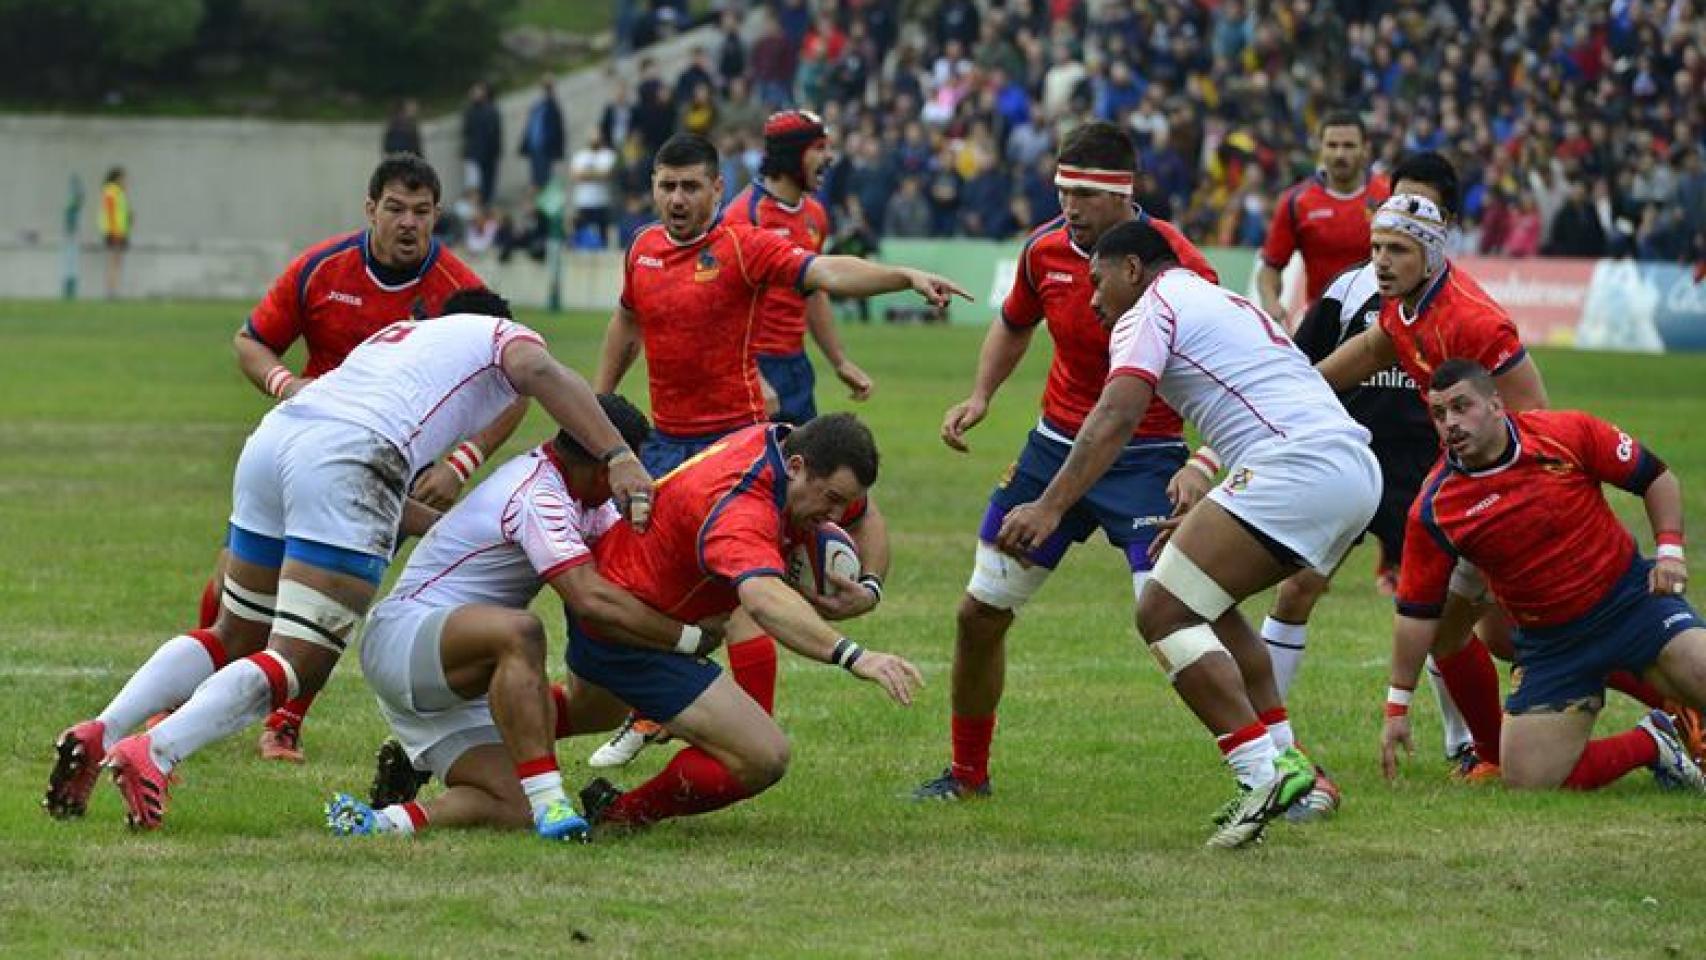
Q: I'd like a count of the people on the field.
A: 12